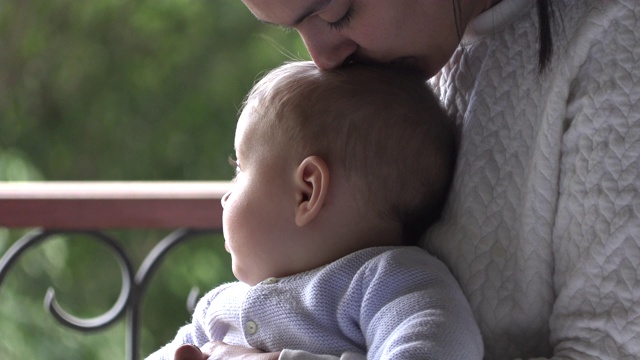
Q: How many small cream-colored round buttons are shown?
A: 2